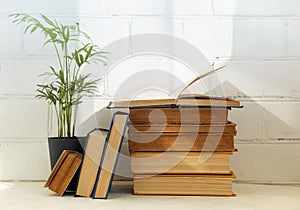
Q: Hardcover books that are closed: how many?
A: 8